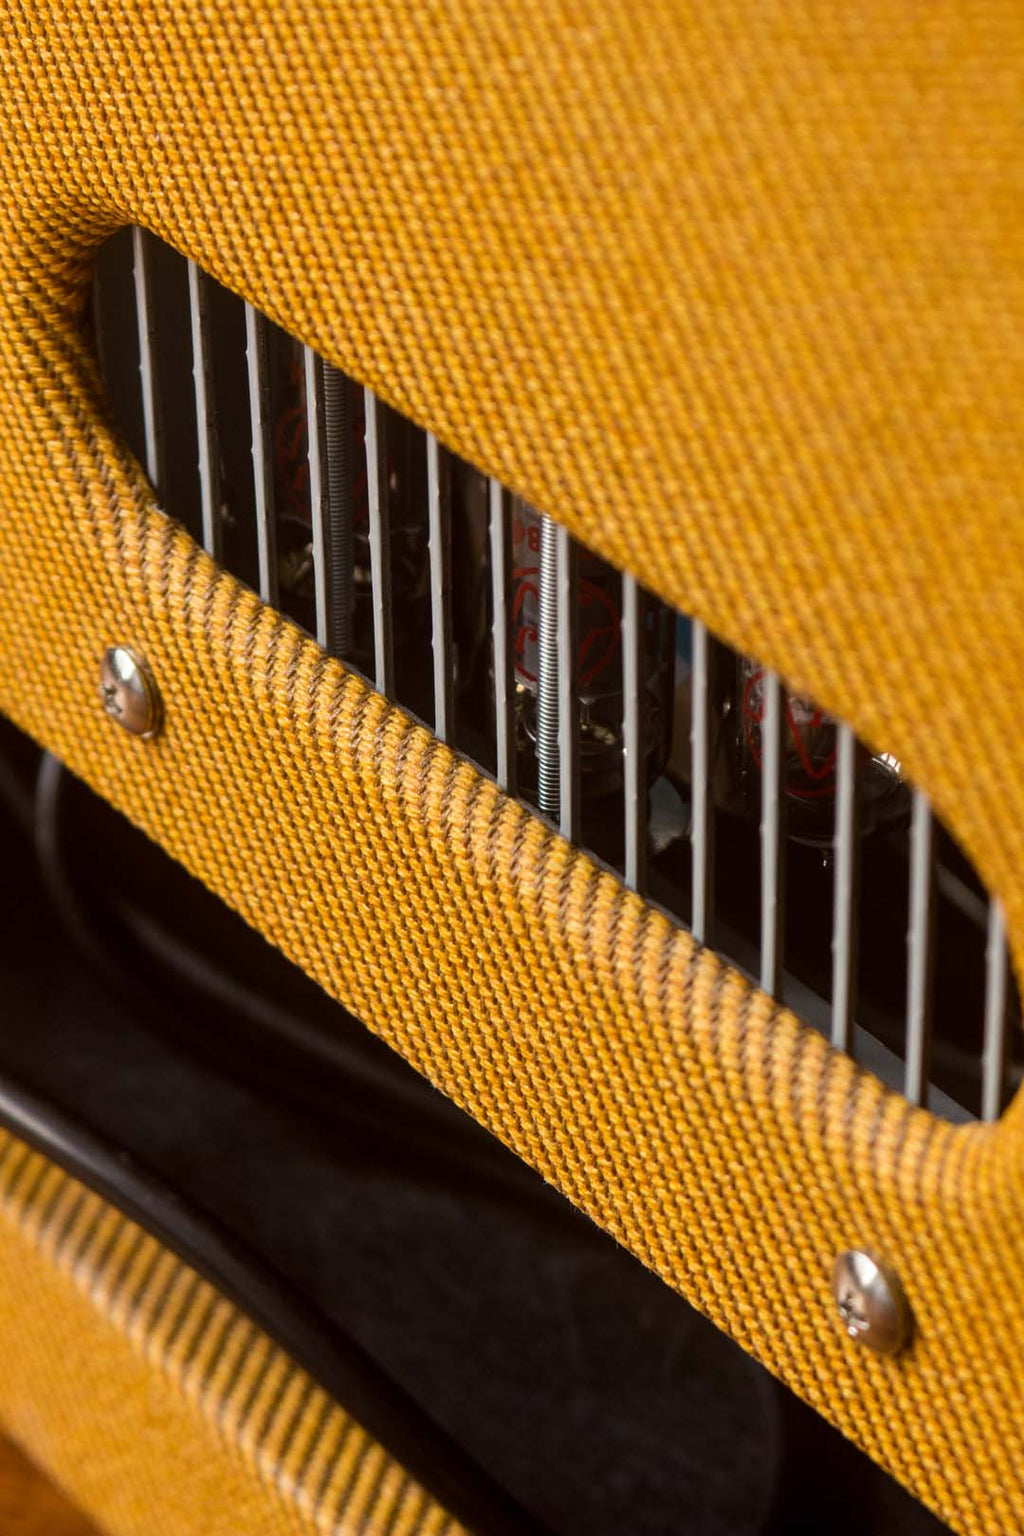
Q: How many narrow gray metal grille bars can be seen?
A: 14